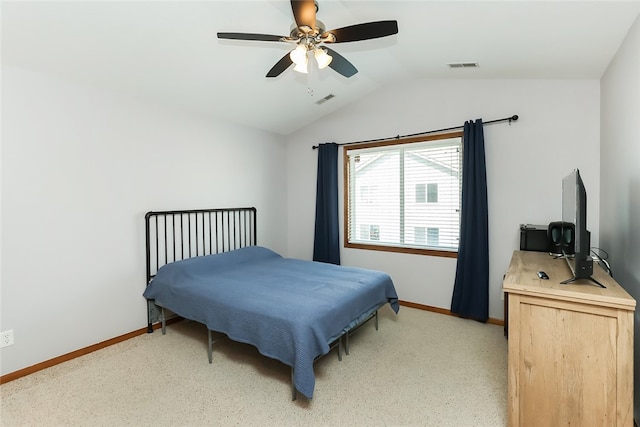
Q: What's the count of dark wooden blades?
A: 5